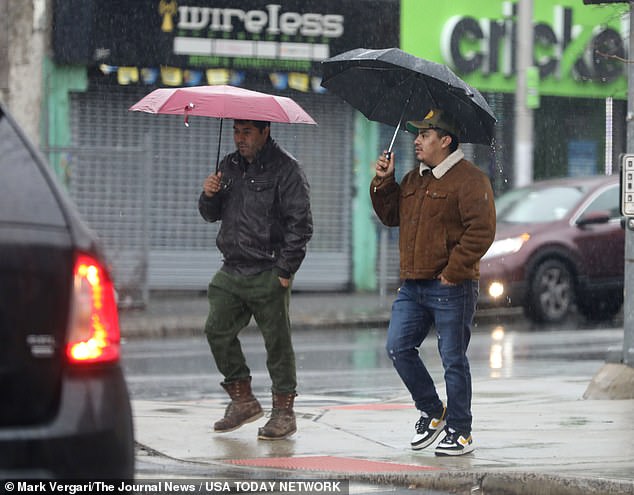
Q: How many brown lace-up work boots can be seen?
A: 2